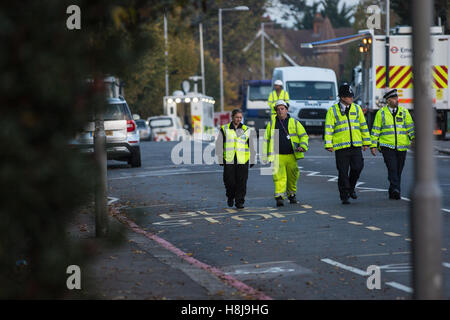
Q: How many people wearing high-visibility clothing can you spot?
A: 5